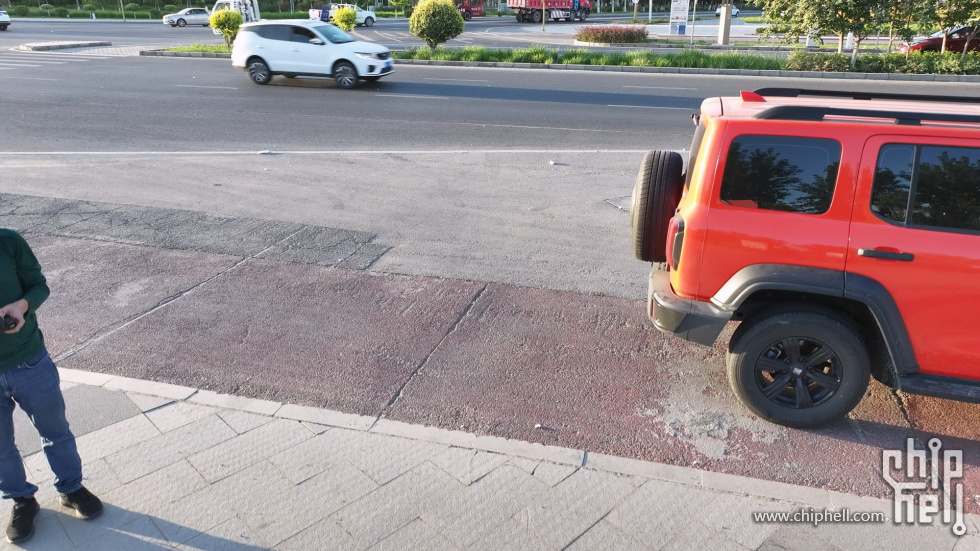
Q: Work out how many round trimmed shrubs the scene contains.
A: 3